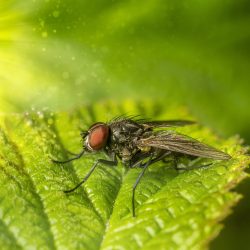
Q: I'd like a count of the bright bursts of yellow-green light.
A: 1